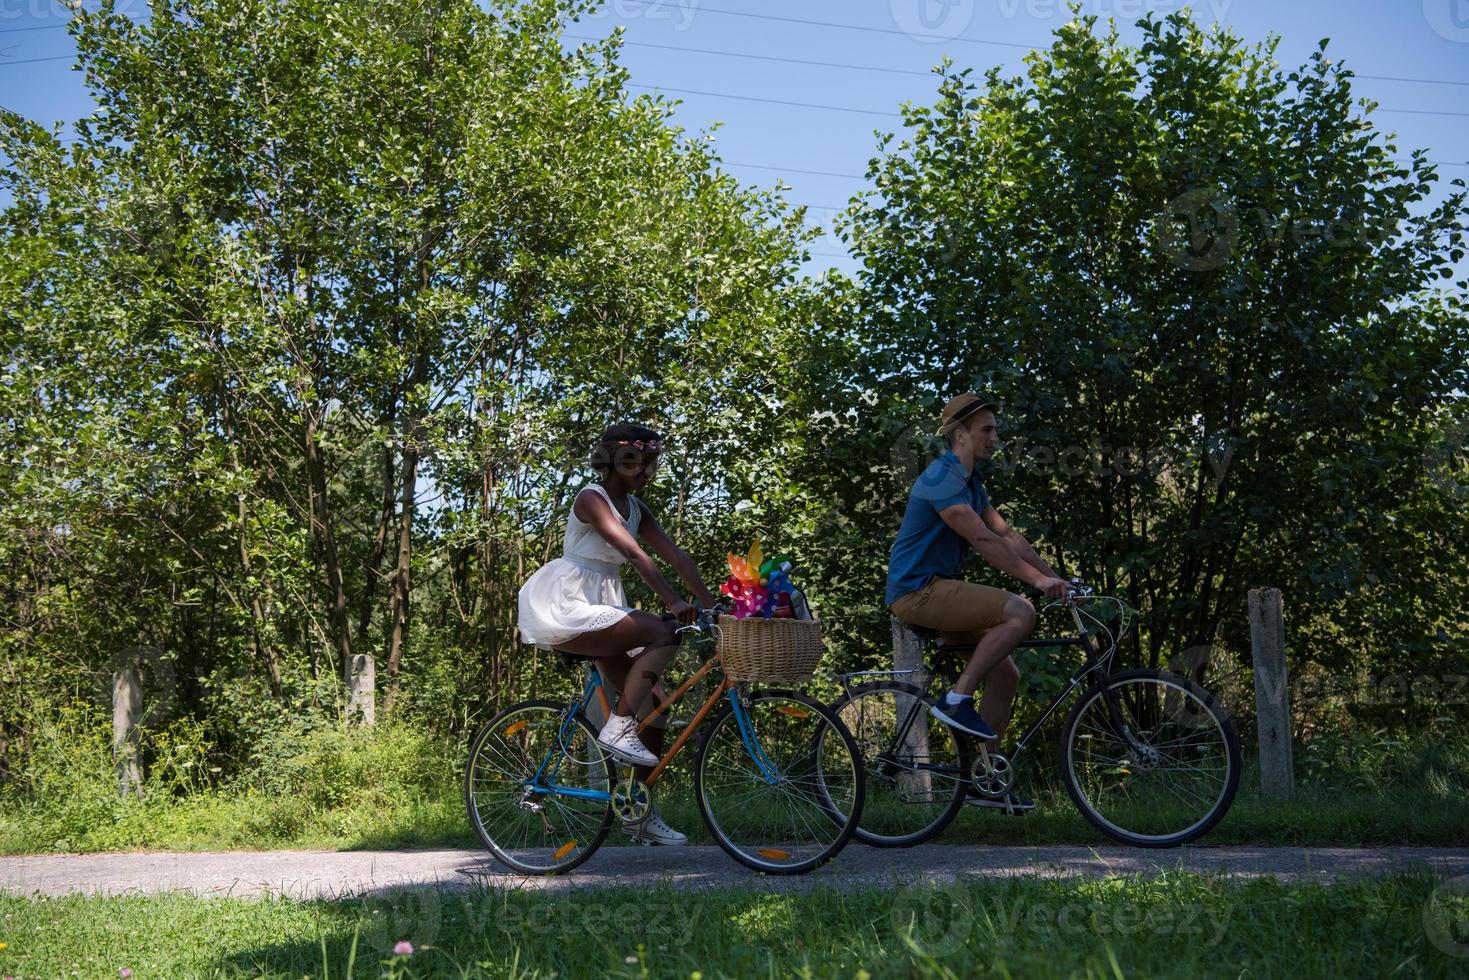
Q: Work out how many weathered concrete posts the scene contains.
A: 5